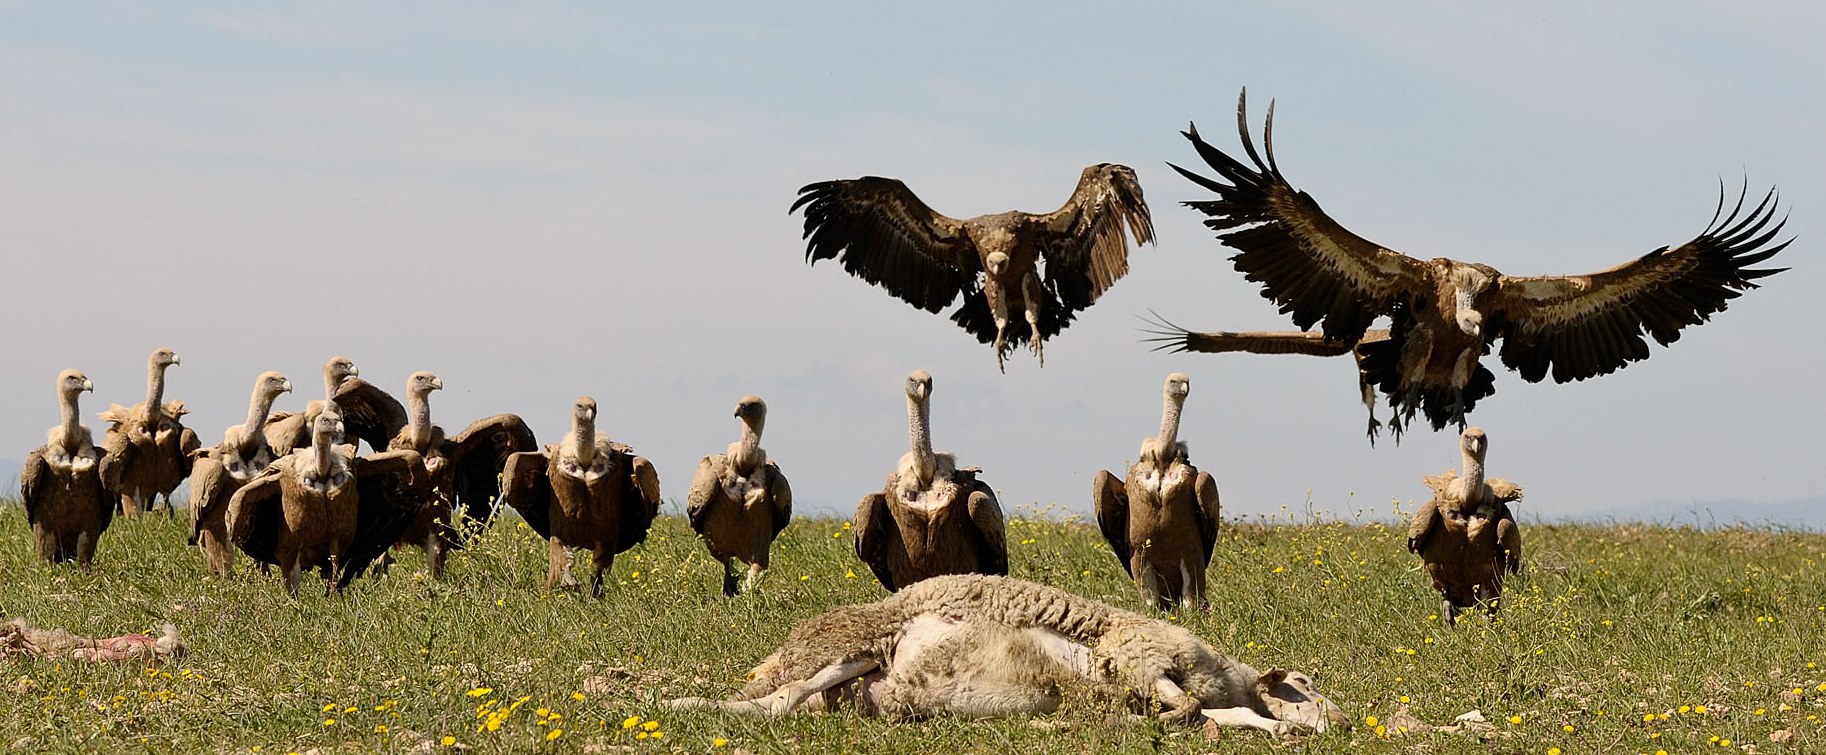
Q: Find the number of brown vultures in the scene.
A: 14